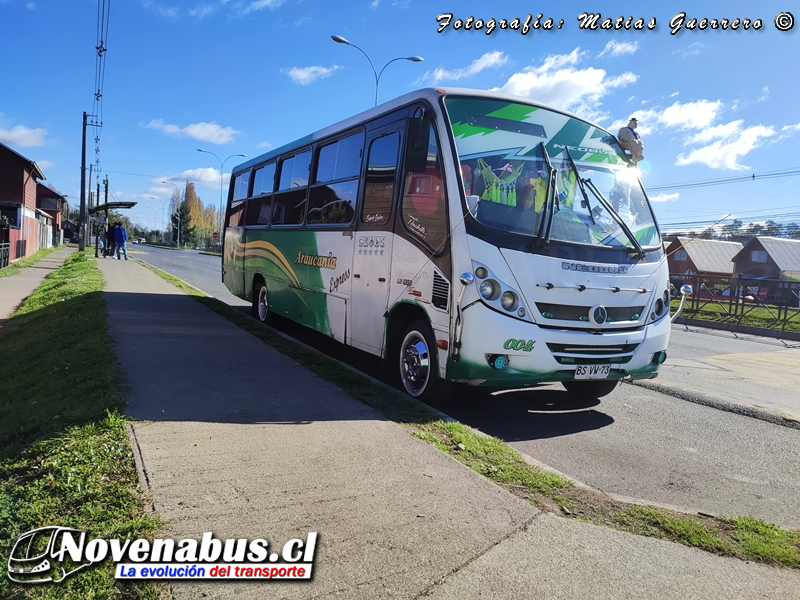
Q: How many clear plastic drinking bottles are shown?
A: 0